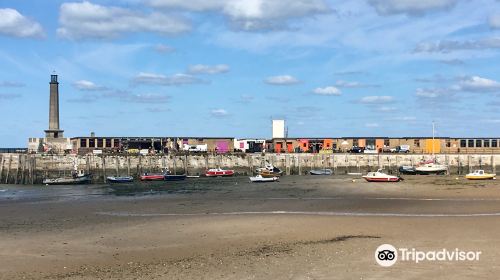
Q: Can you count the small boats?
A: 12